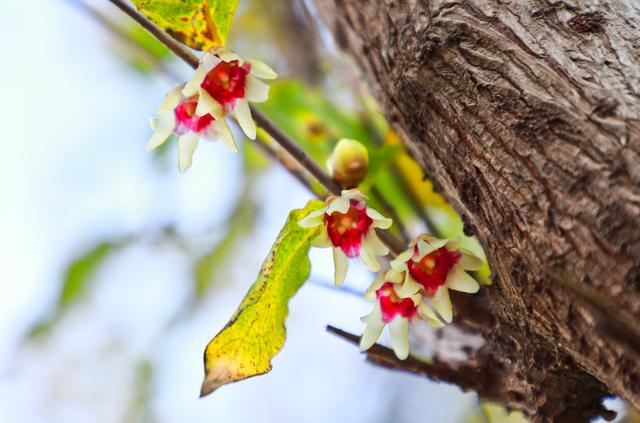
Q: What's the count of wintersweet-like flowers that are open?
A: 5